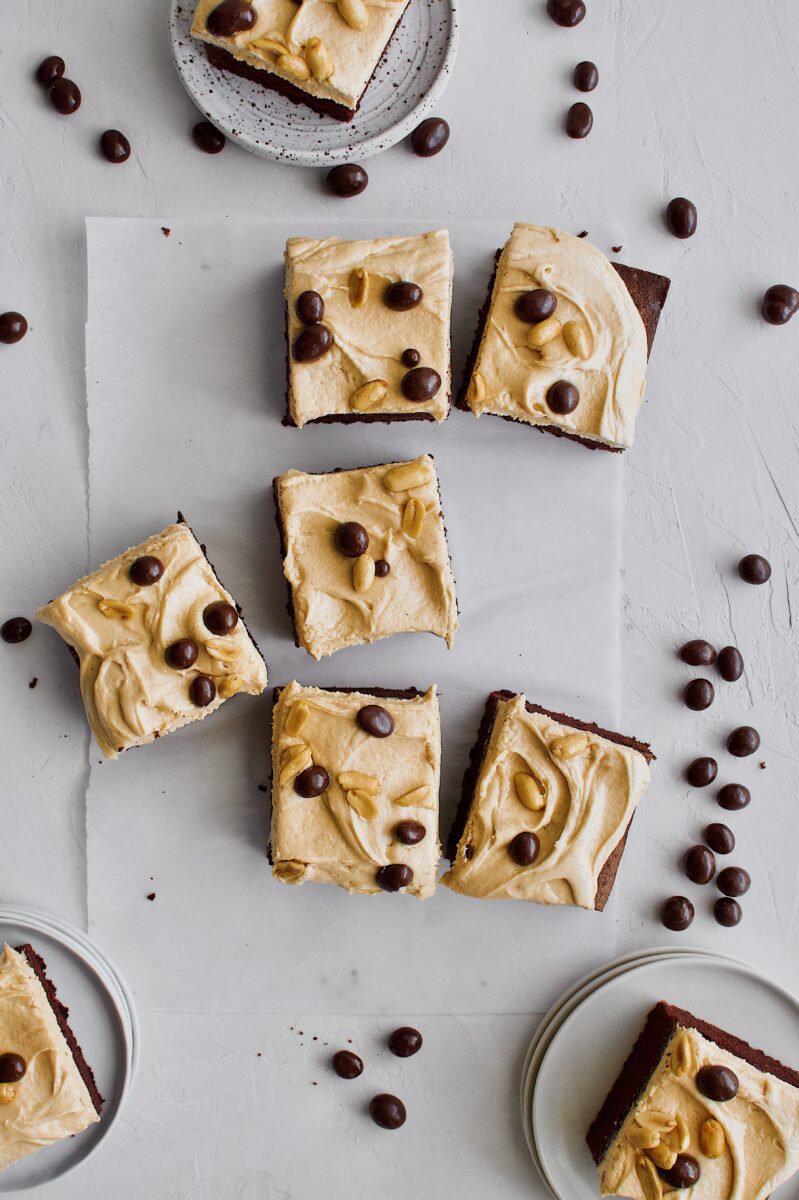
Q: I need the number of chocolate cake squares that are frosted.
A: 9